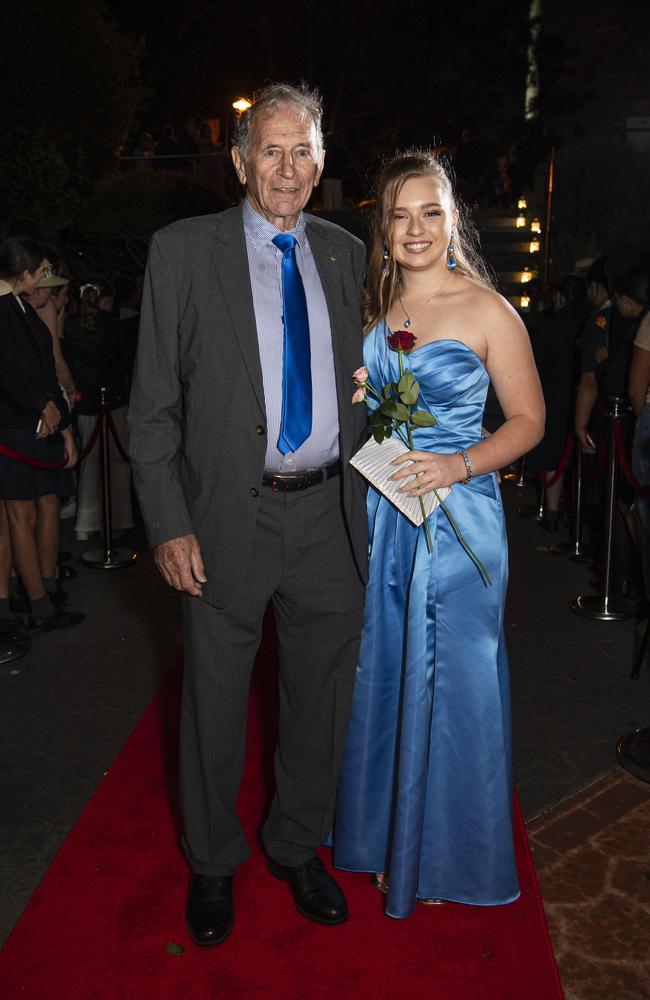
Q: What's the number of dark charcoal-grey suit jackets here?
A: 1